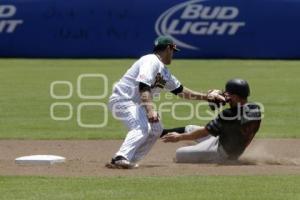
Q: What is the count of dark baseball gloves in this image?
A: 1